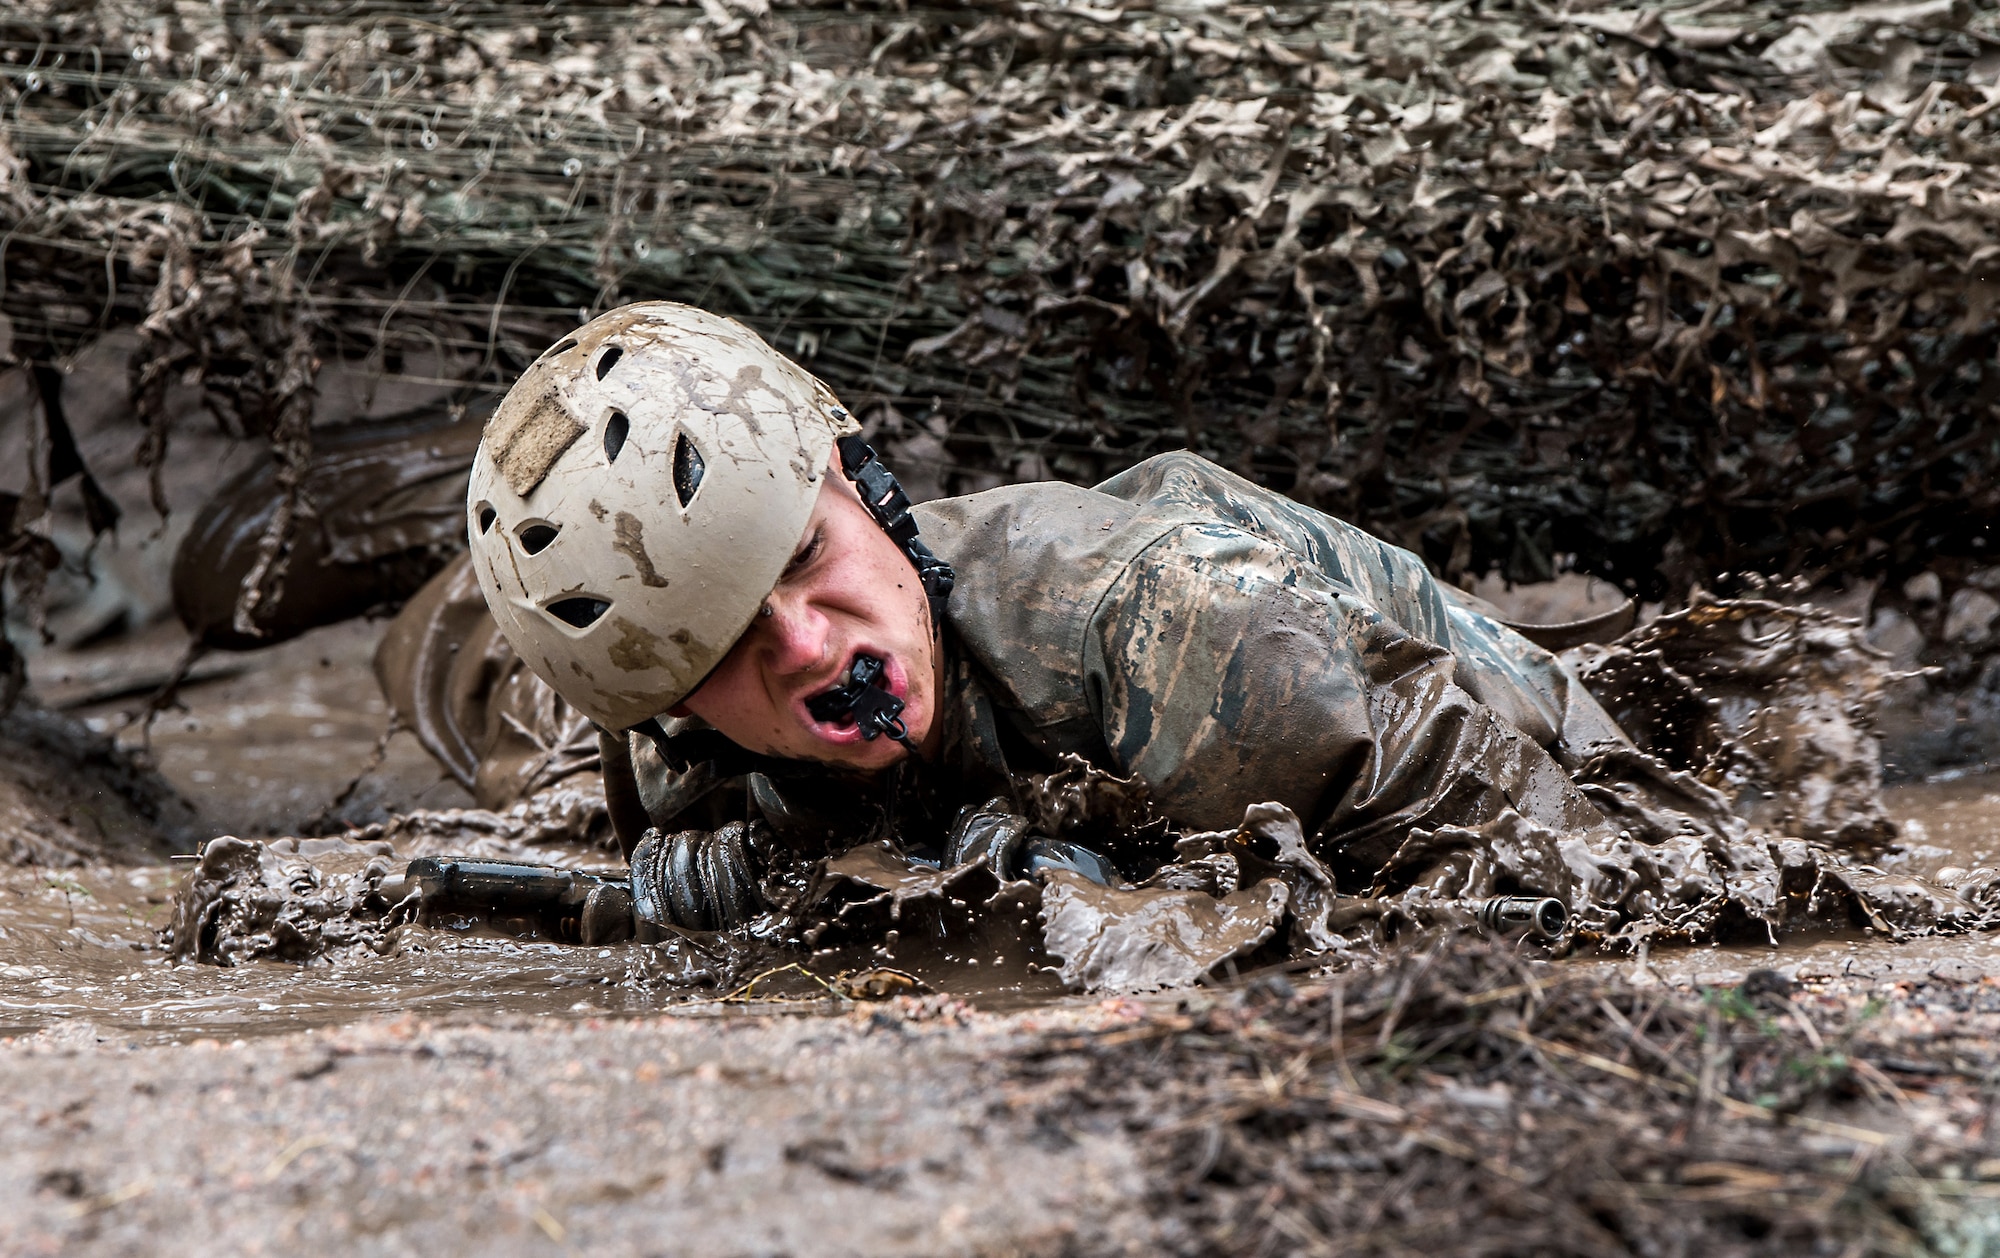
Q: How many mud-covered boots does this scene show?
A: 1